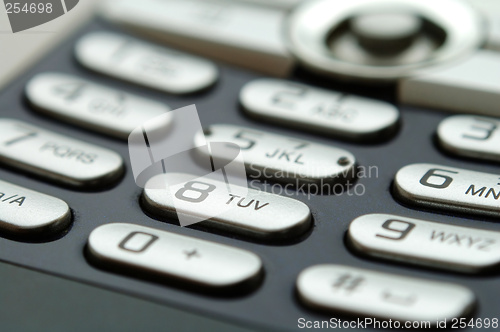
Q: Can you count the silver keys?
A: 12